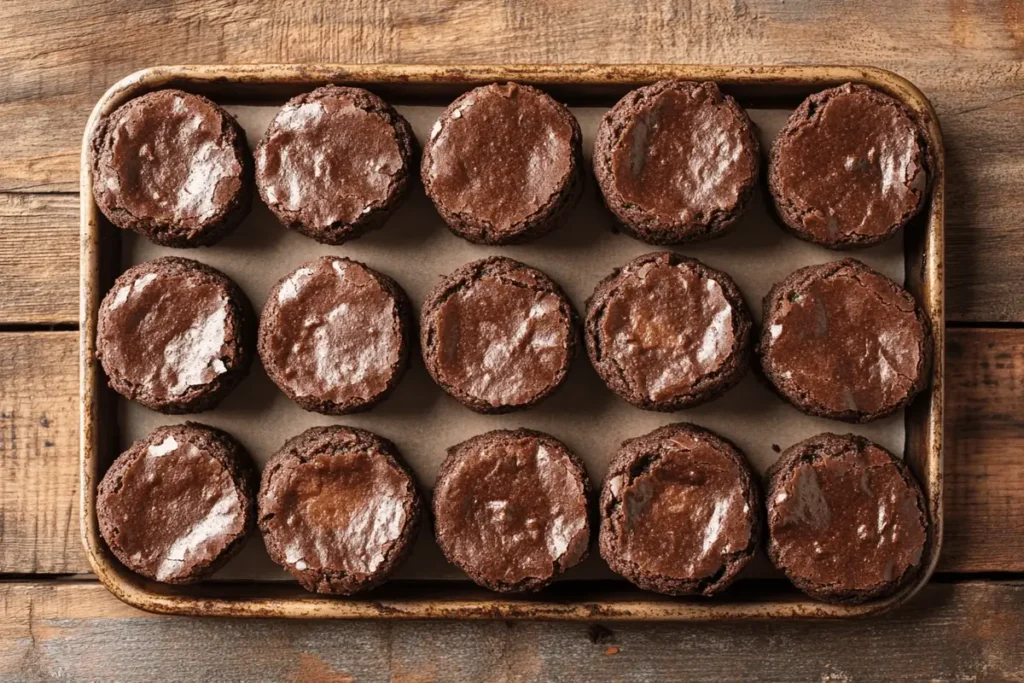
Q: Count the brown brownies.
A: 15